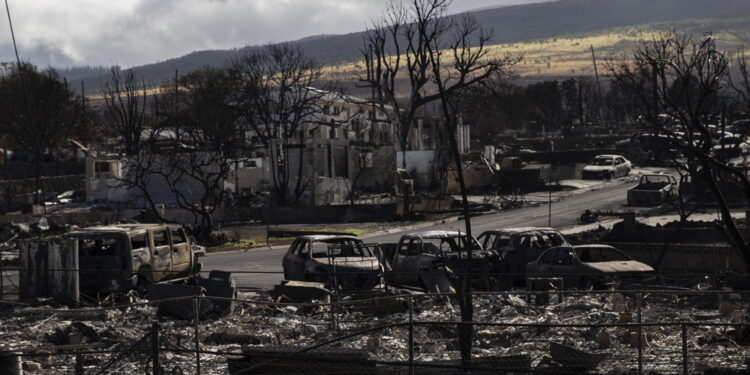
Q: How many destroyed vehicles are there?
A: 7